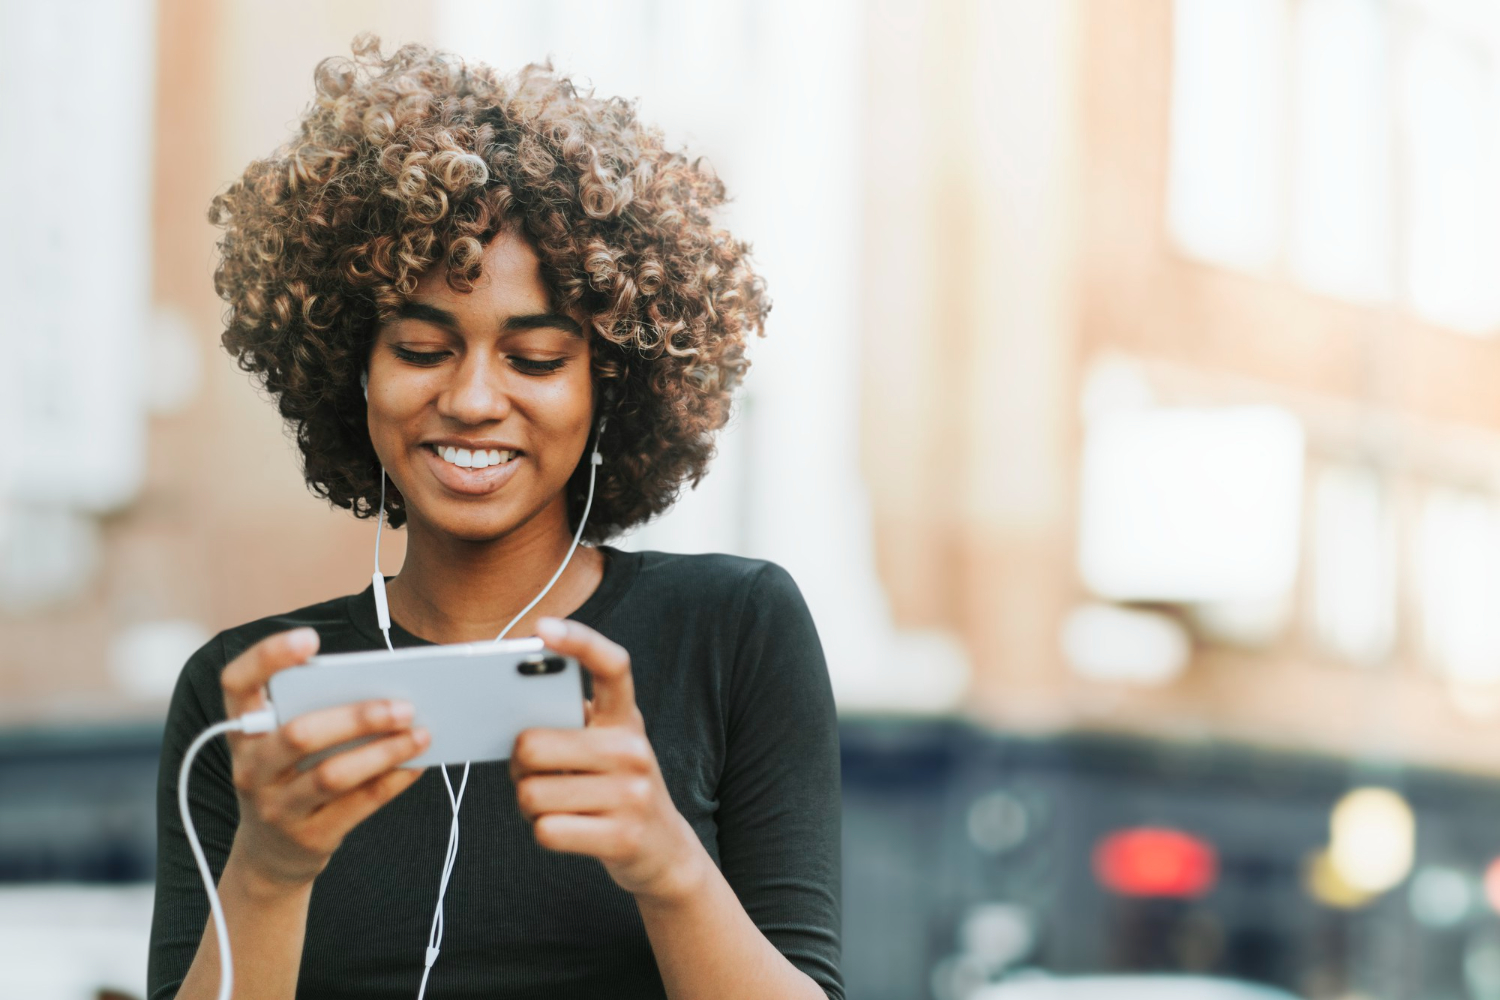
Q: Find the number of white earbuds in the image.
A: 2